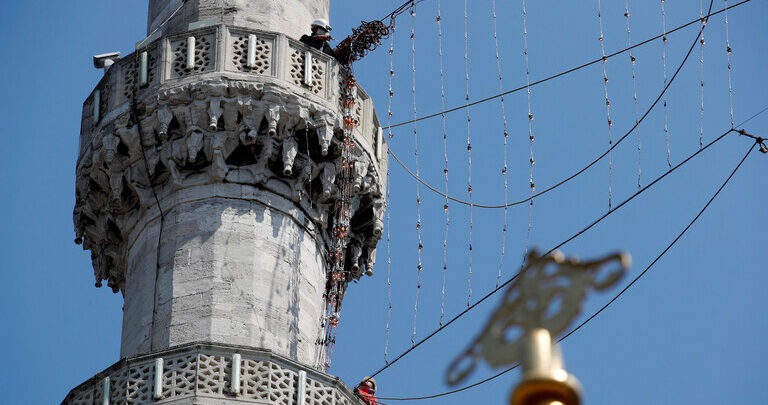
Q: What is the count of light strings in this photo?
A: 11